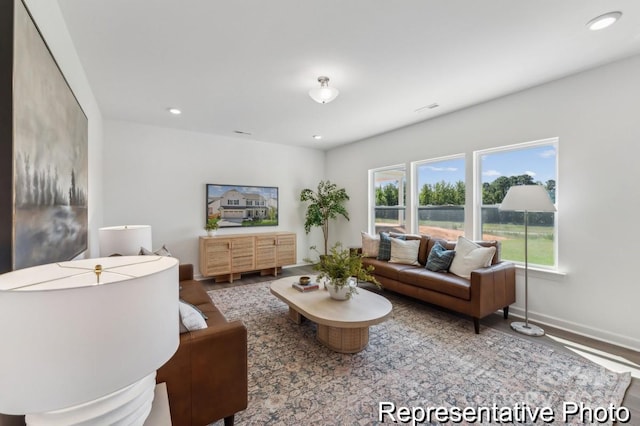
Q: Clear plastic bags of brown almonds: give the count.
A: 0